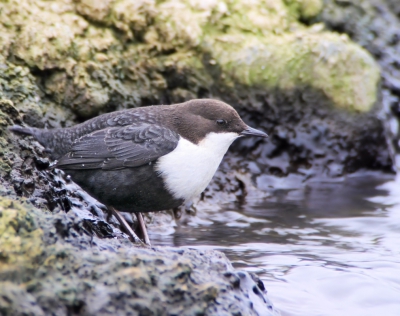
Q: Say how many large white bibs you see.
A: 1